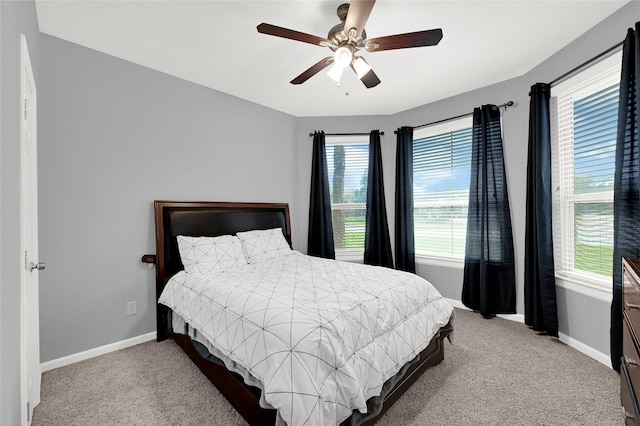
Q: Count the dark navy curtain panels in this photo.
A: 6